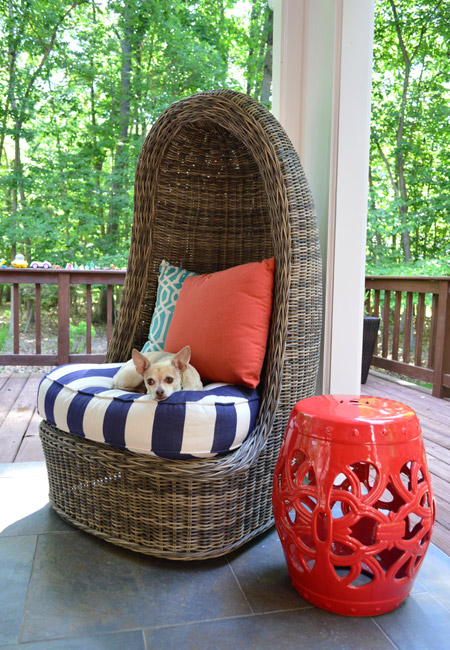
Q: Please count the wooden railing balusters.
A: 11